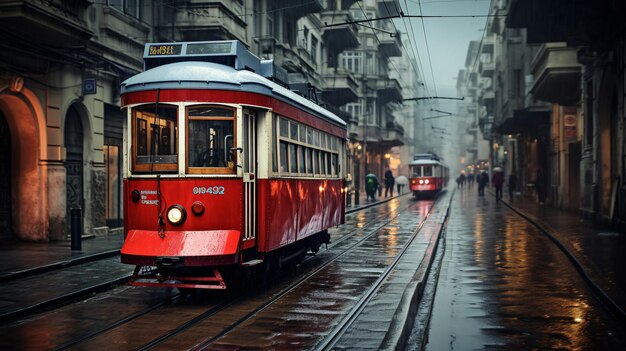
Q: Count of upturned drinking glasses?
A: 0